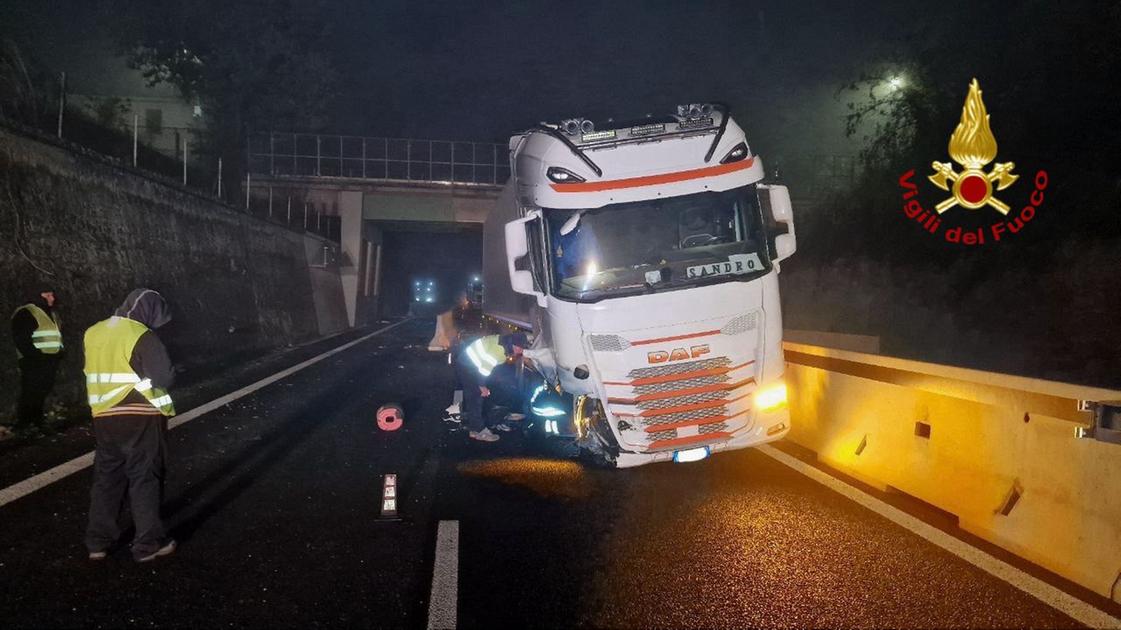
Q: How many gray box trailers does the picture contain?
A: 1